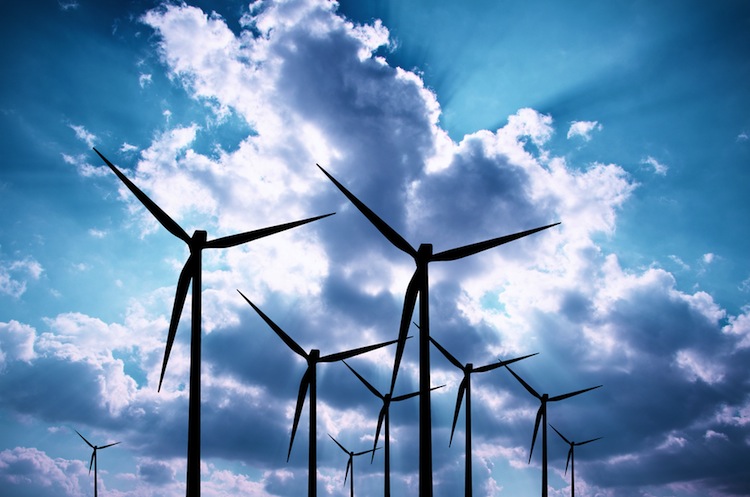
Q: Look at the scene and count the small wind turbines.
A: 3